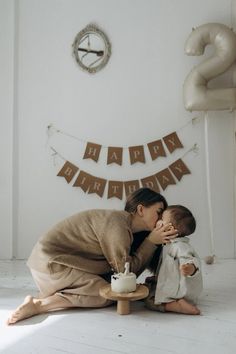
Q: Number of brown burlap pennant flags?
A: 13